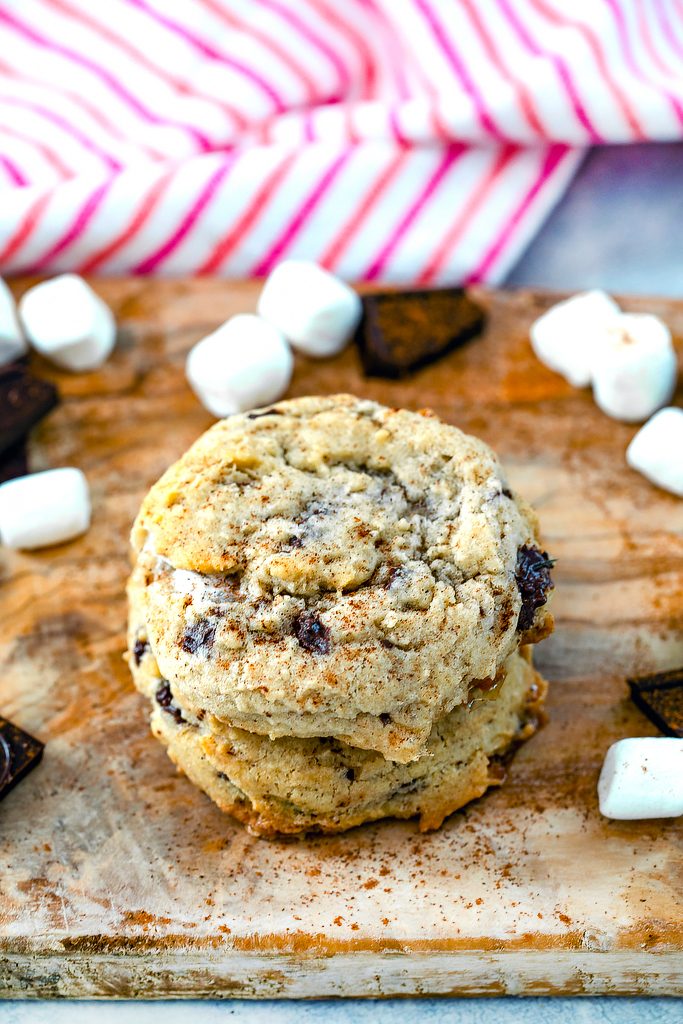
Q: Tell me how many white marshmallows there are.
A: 9